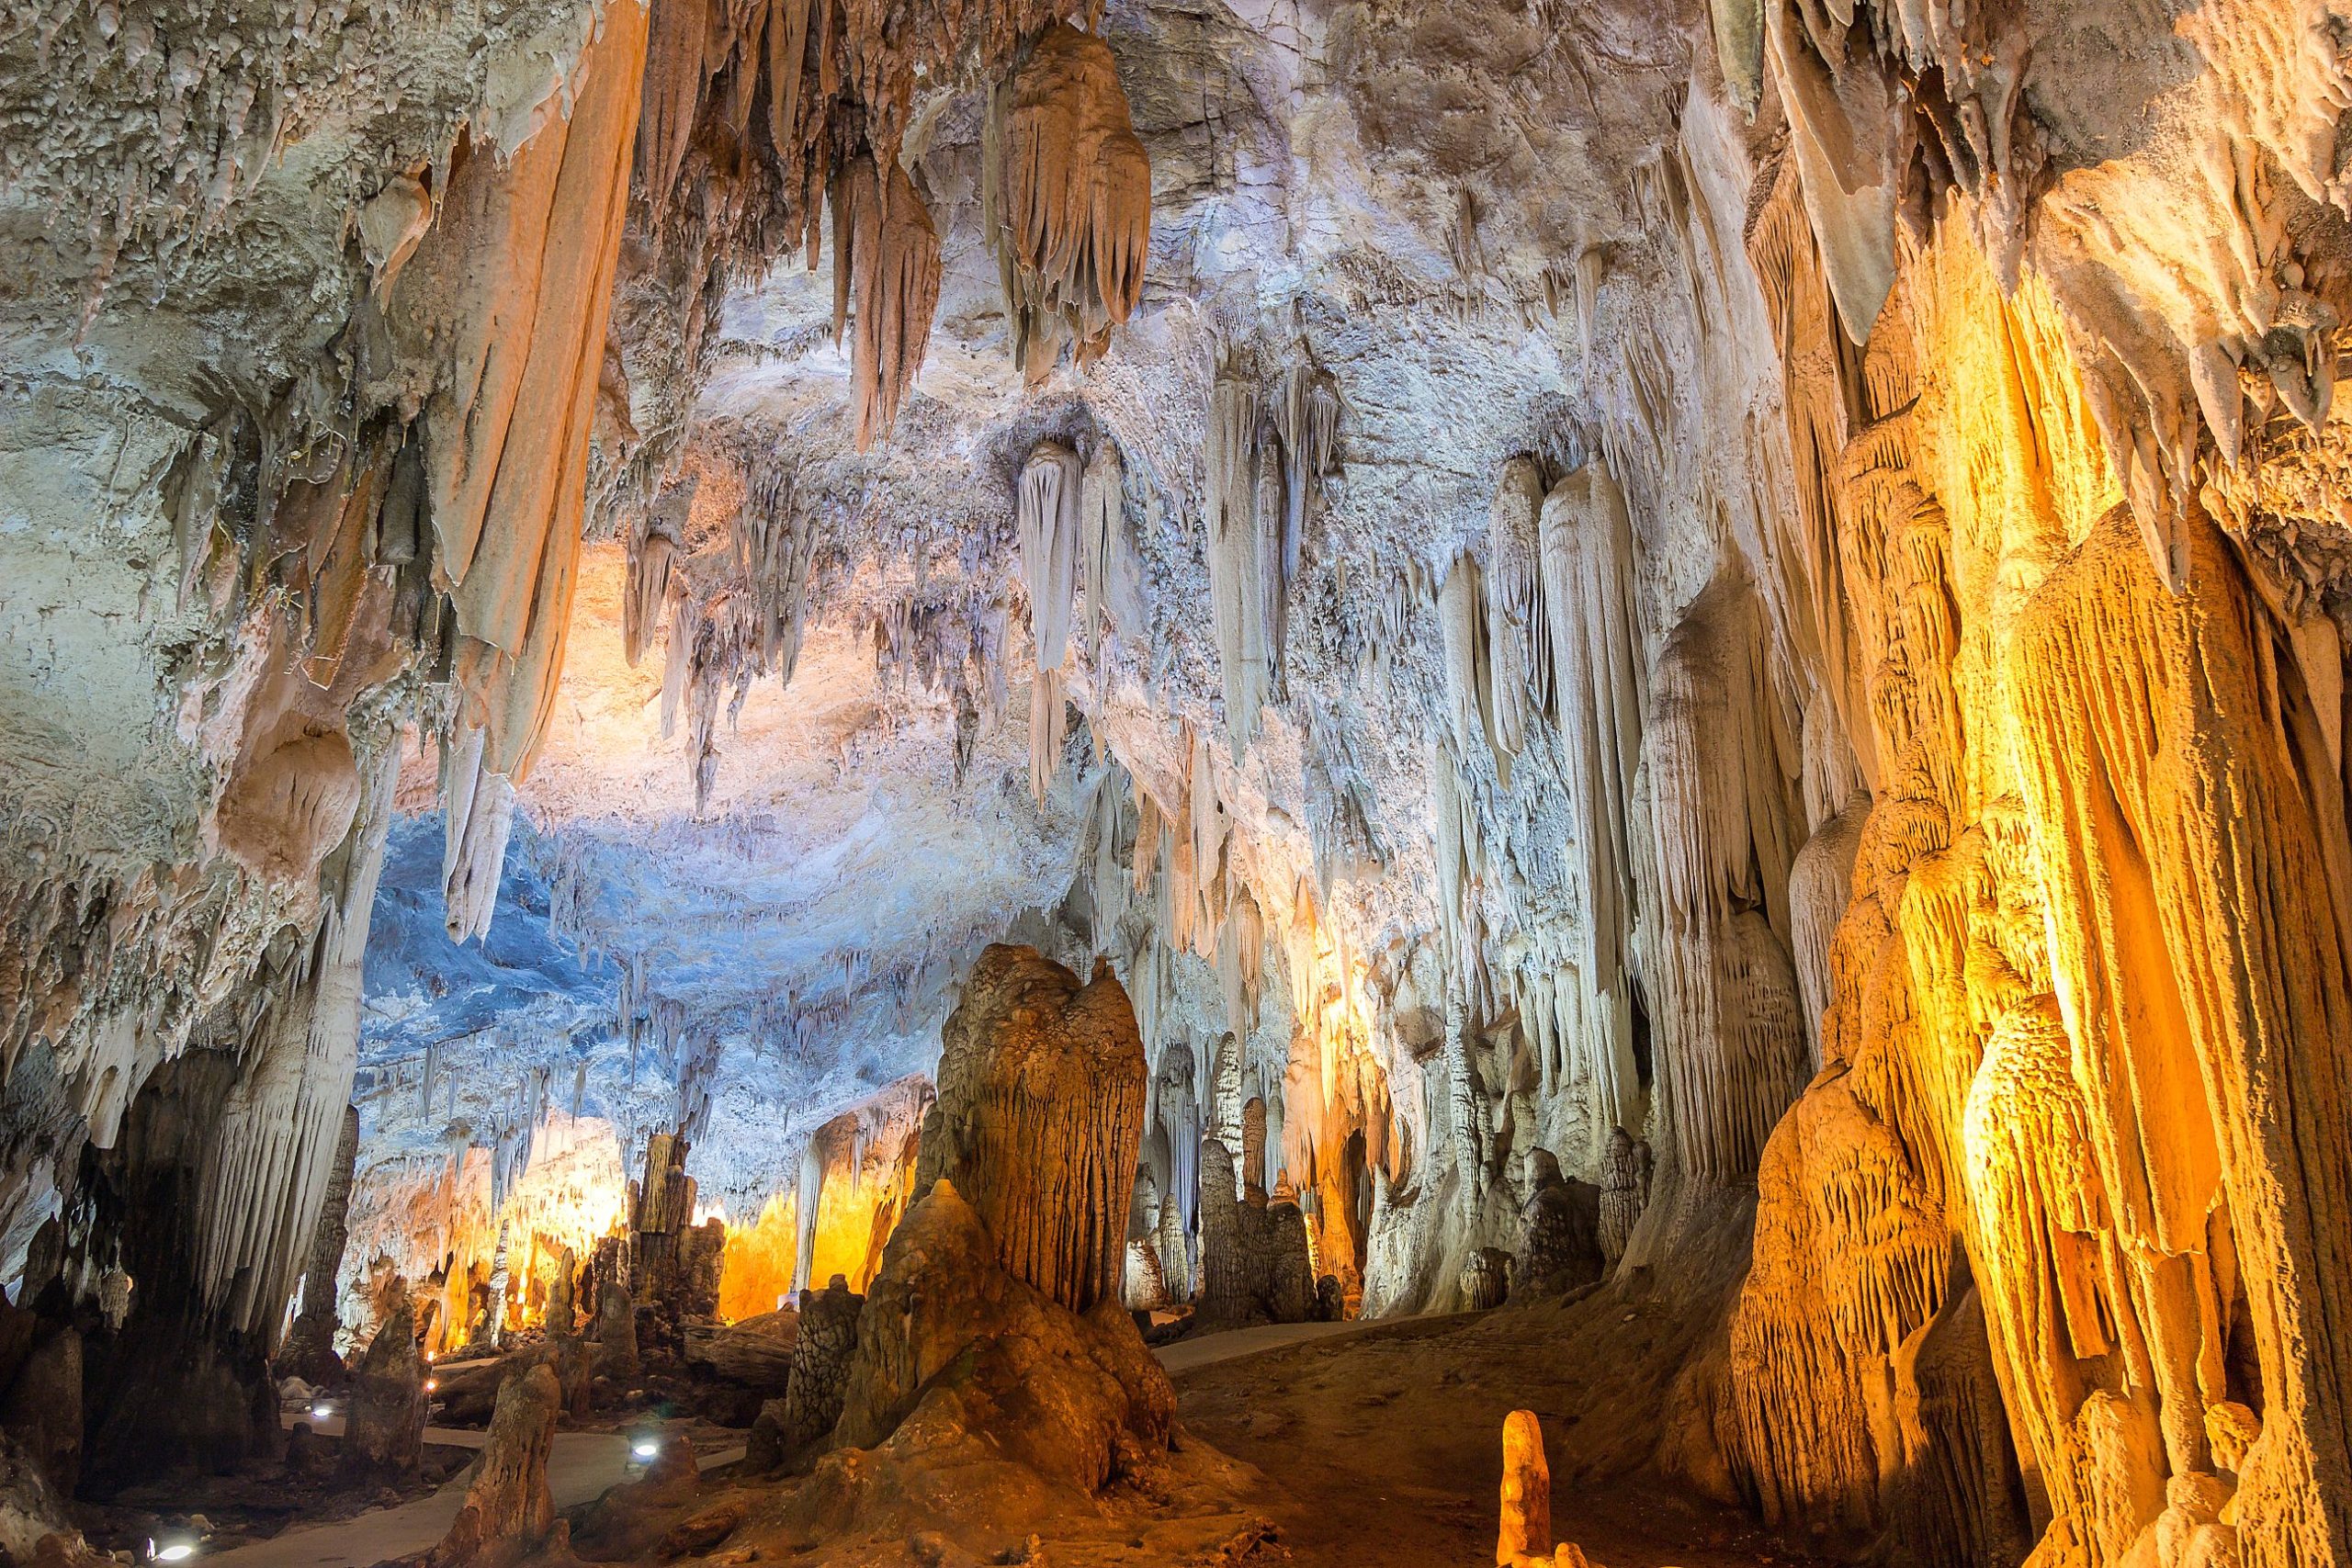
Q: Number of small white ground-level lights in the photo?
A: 3